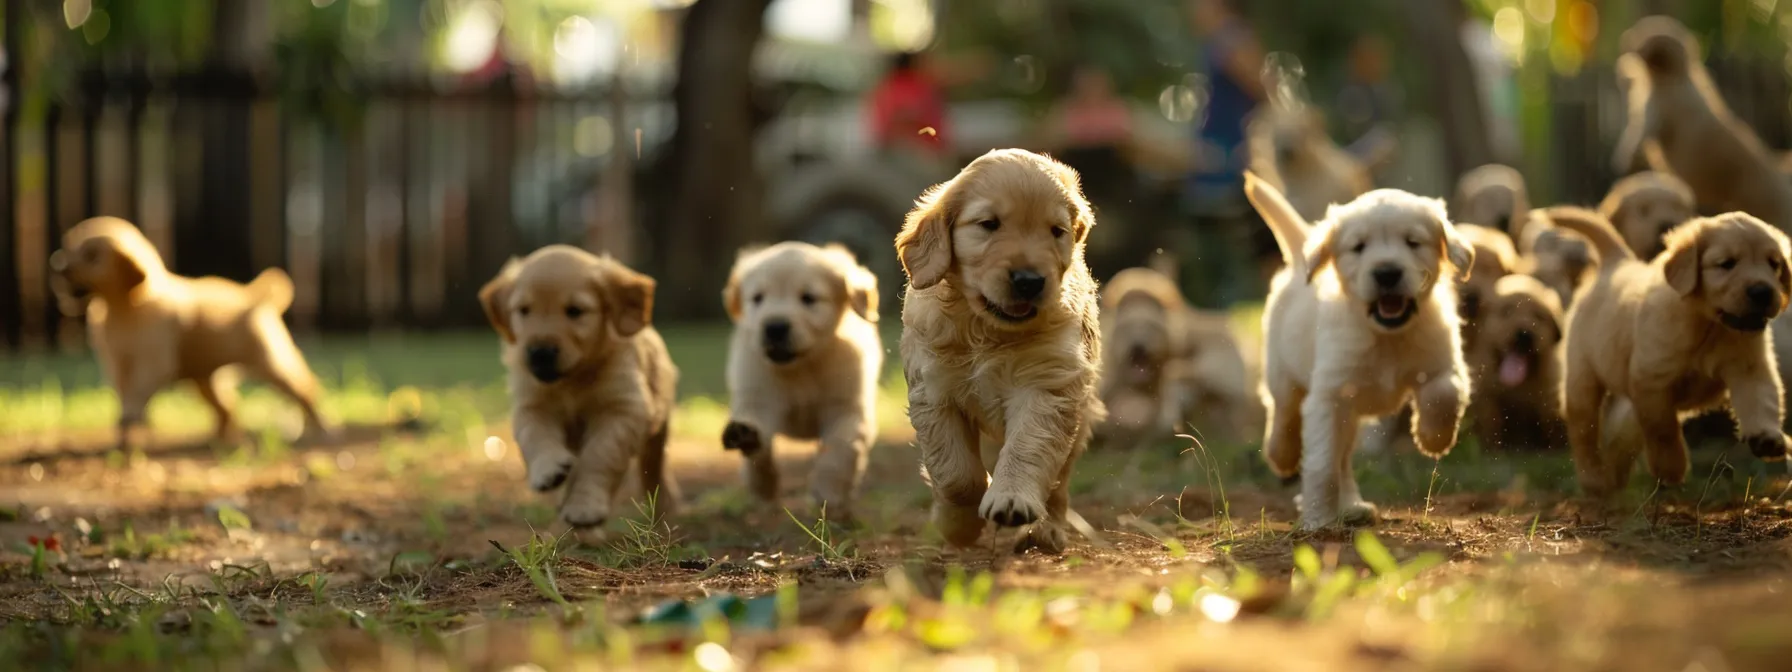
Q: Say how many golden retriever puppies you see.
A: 14